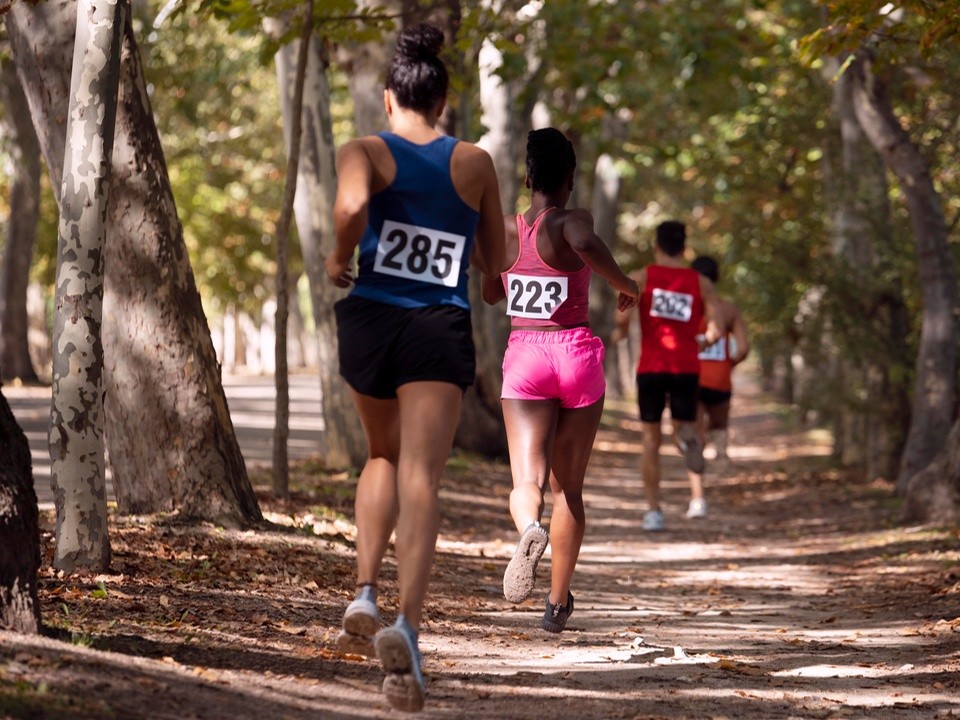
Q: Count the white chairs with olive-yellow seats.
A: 0